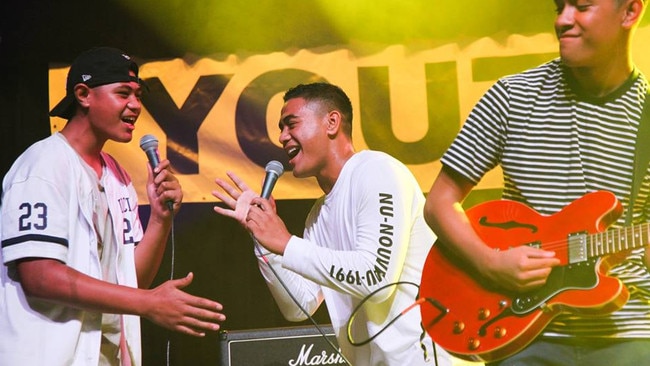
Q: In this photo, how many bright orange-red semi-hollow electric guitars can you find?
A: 1